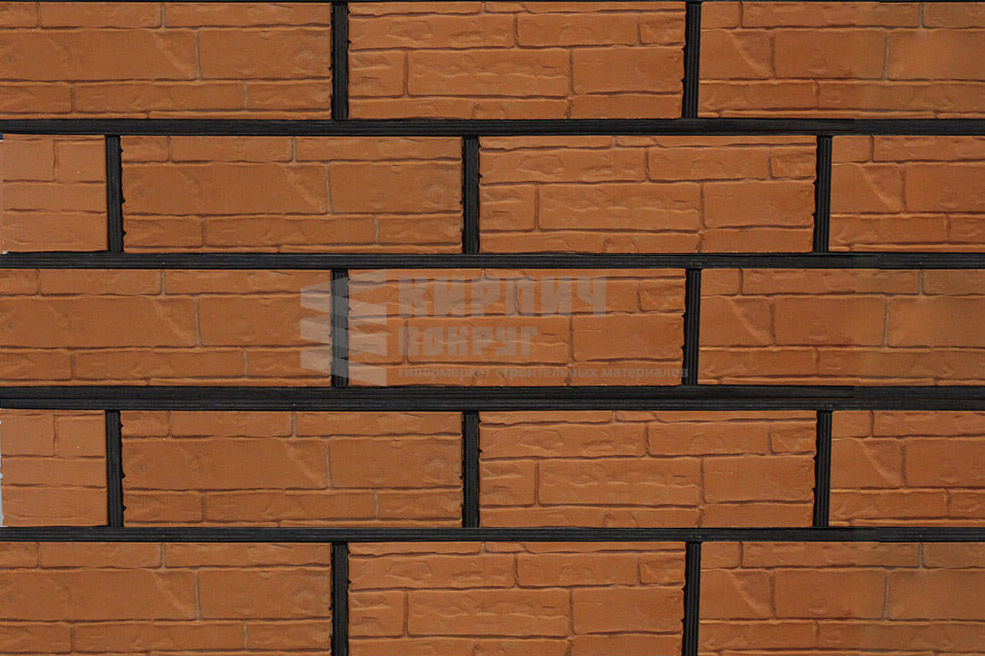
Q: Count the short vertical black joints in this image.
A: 12